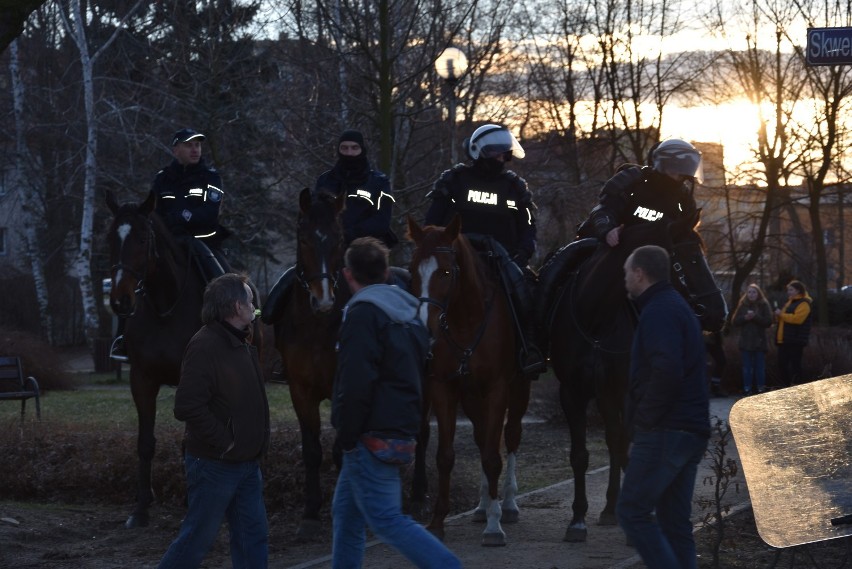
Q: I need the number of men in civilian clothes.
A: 3